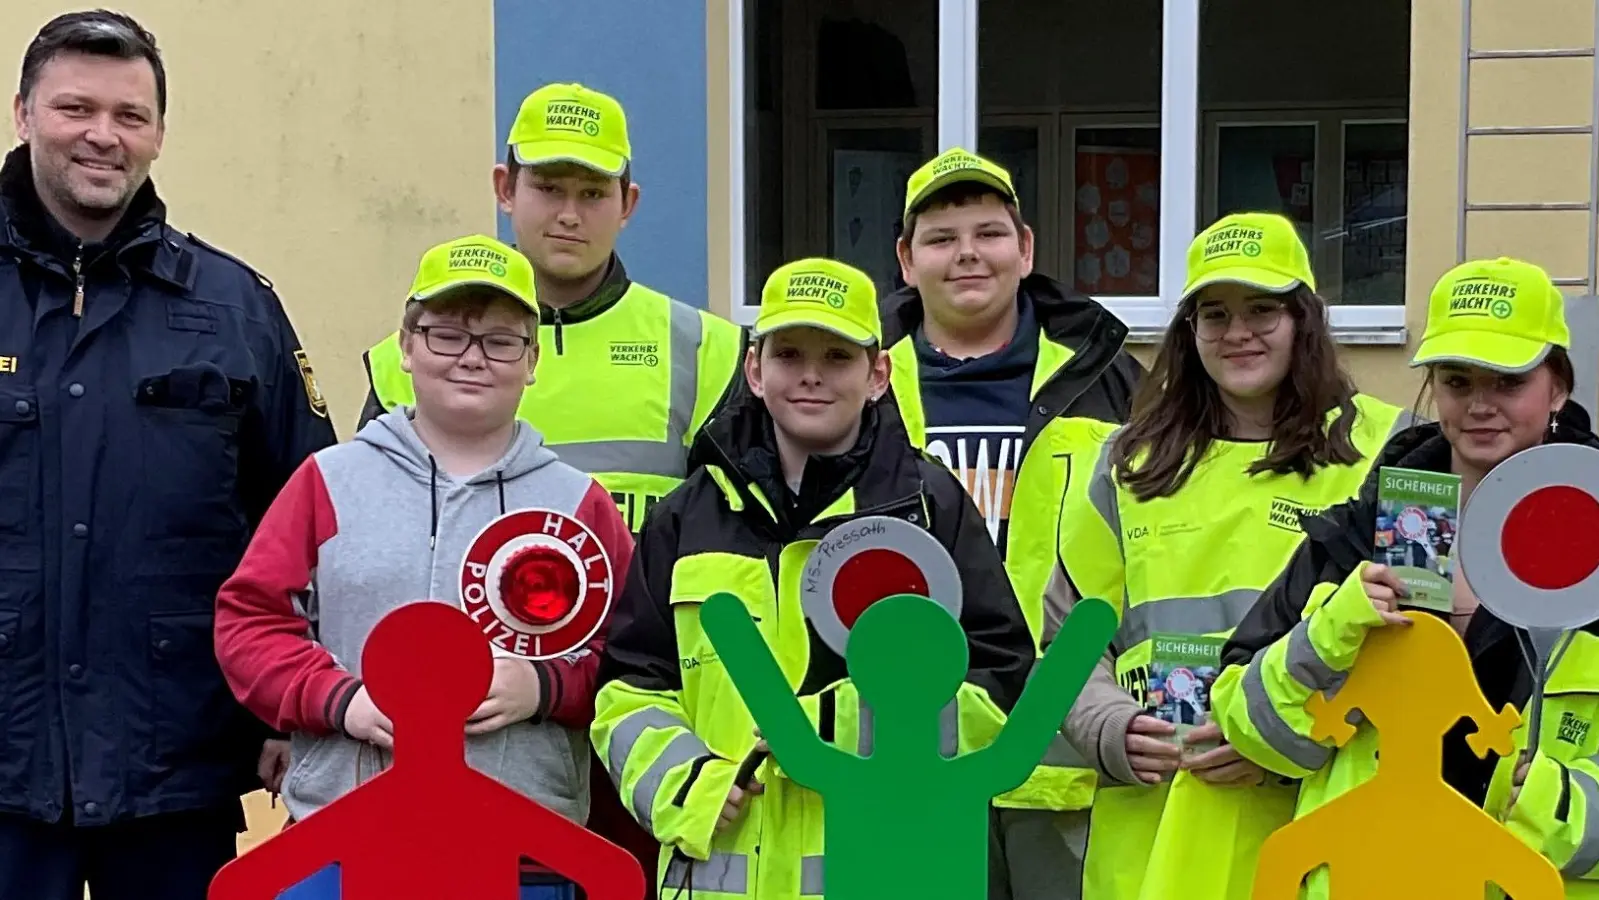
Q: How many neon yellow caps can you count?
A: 6